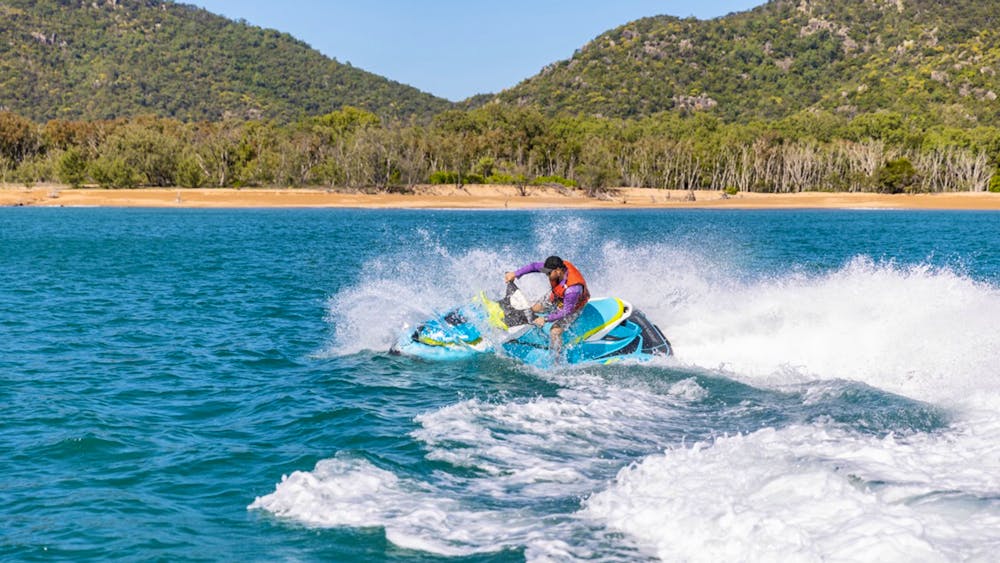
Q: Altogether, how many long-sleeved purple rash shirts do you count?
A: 1